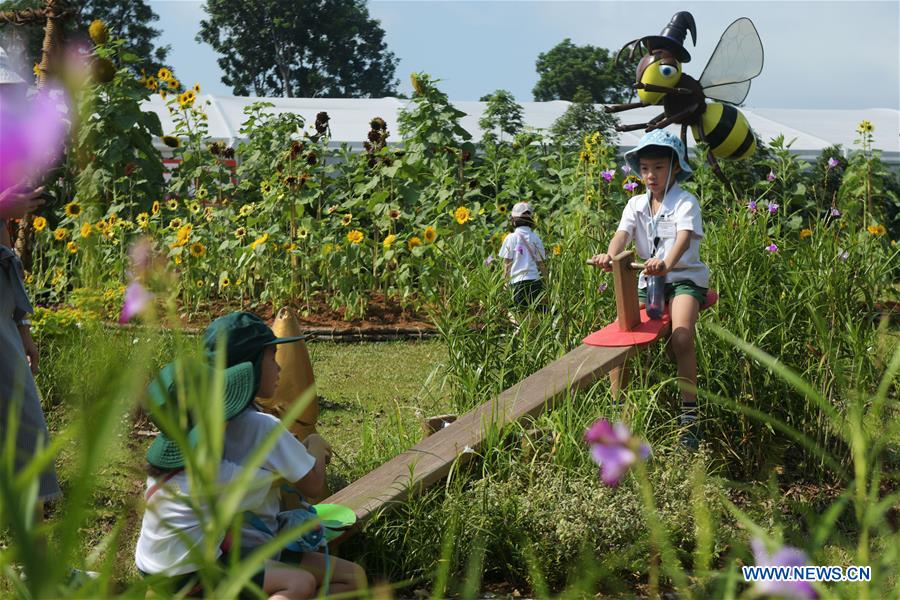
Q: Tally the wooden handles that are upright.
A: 1